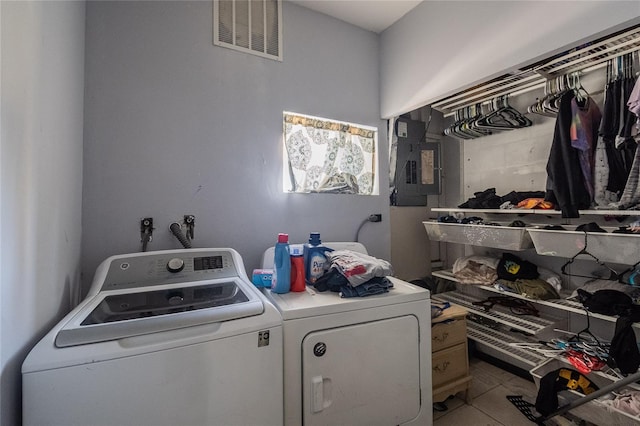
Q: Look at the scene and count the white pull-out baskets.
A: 3